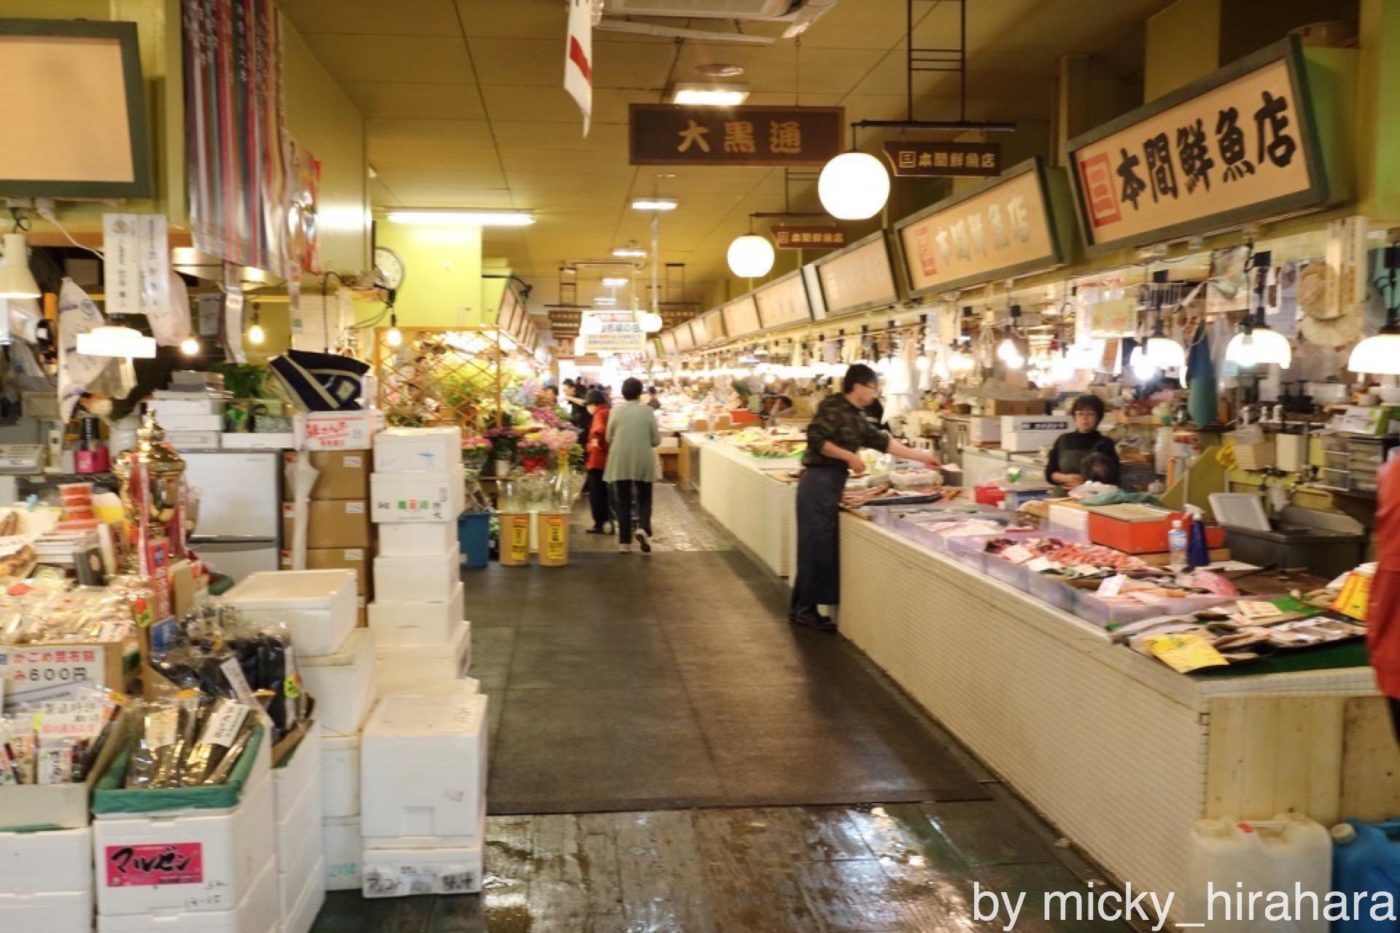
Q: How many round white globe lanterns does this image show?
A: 3